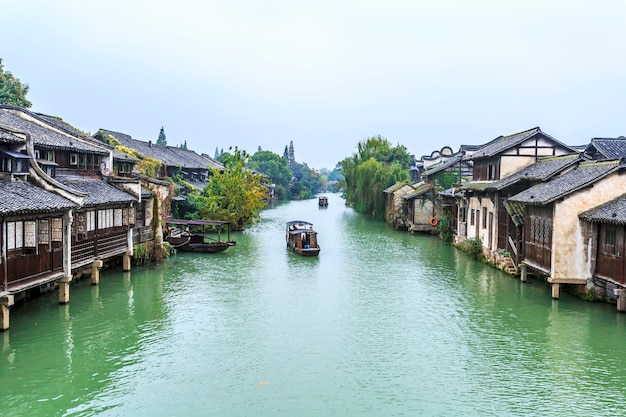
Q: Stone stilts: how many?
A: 7